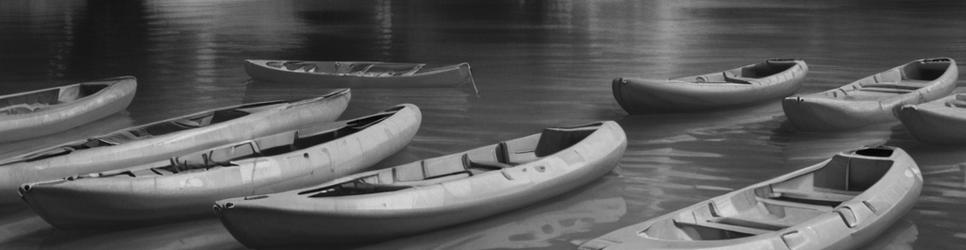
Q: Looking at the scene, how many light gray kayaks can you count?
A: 9